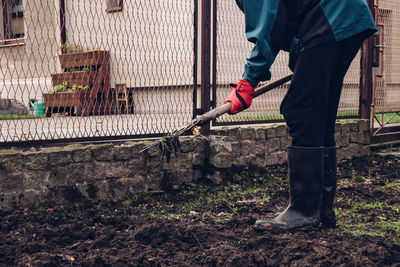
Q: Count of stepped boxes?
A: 3